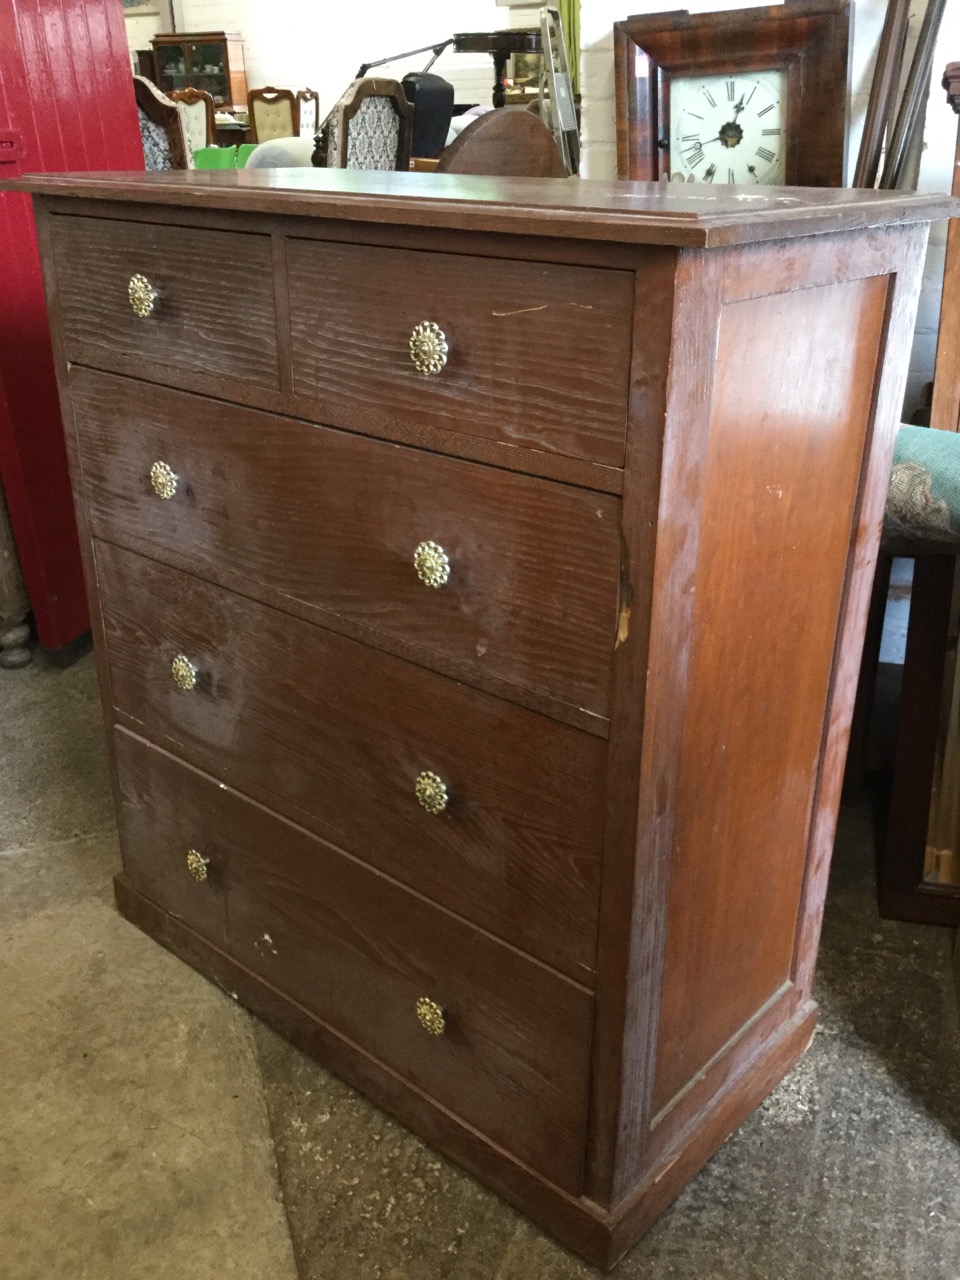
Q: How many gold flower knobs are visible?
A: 8